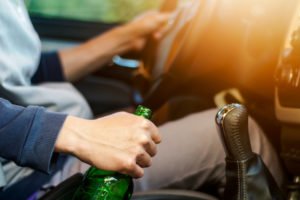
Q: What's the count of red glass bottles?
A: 0